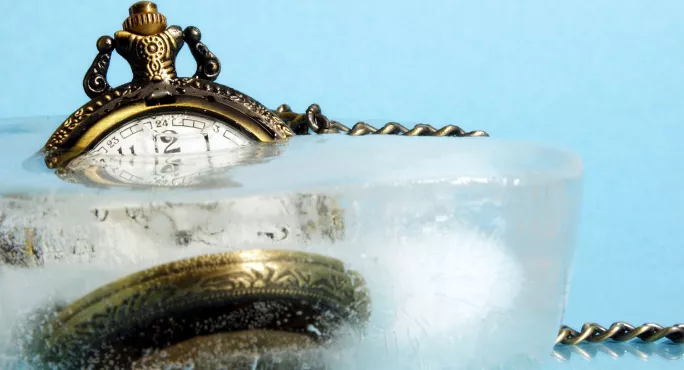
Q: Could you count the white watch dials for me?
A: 1